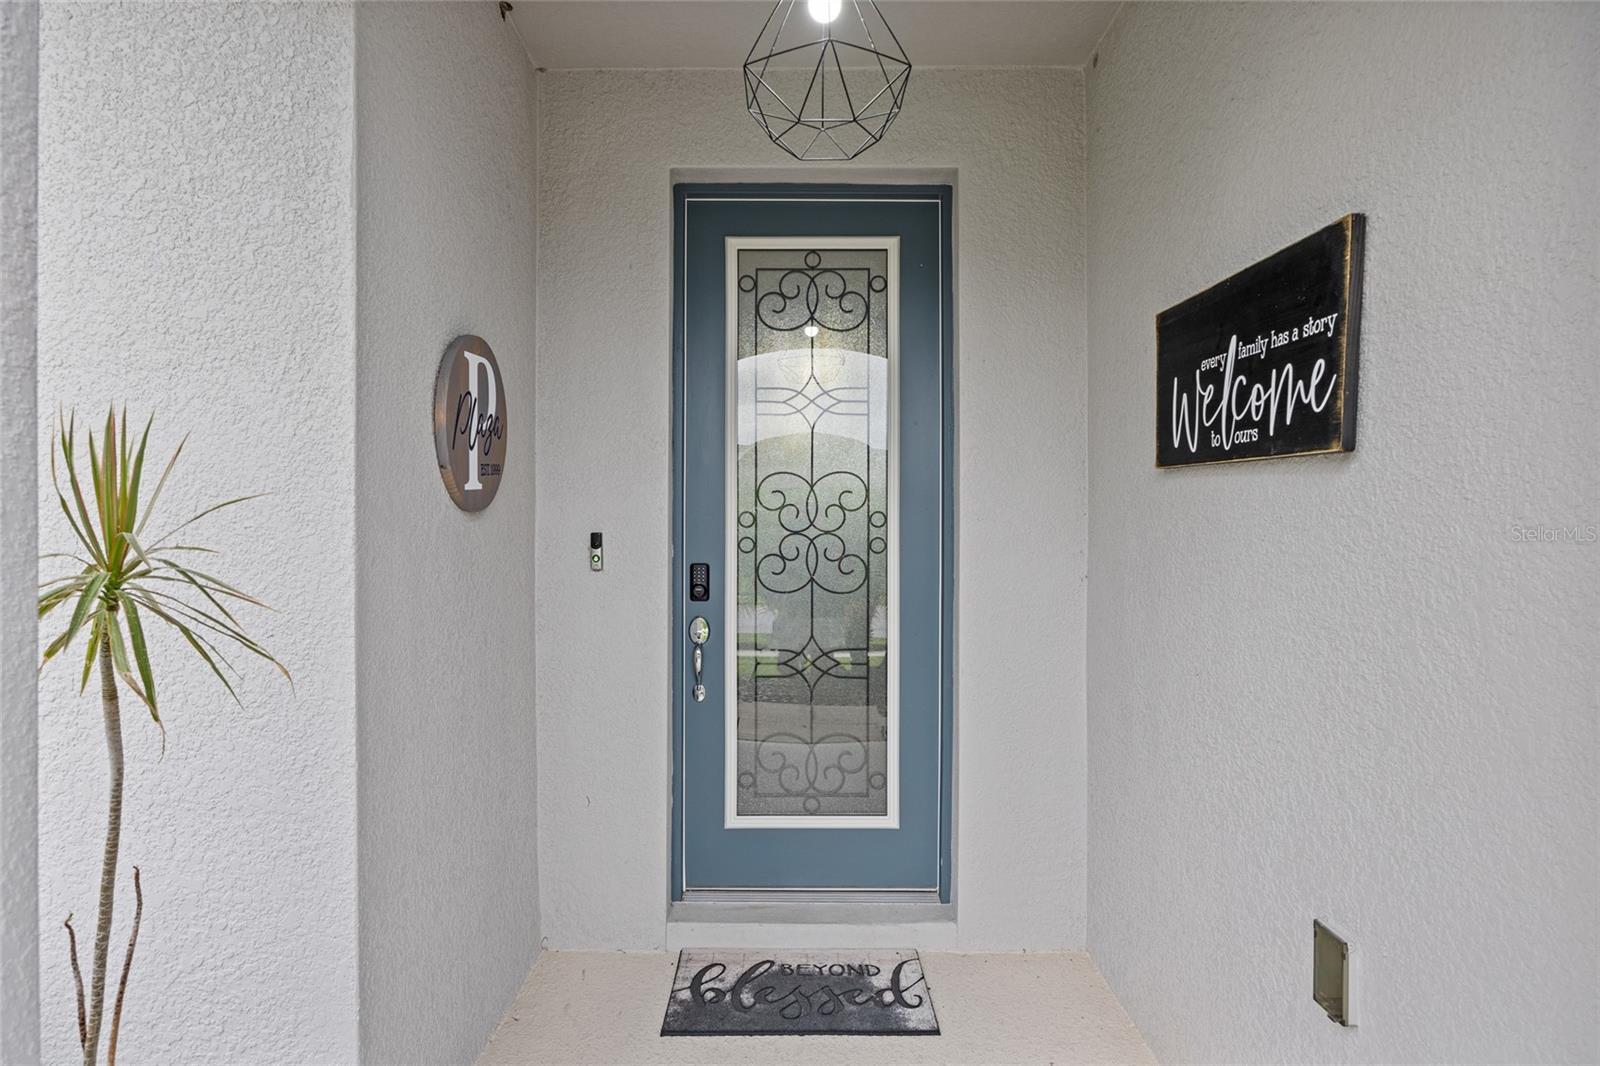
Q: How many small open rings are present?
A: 10